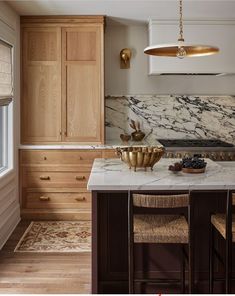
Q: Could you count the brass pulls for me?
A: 4